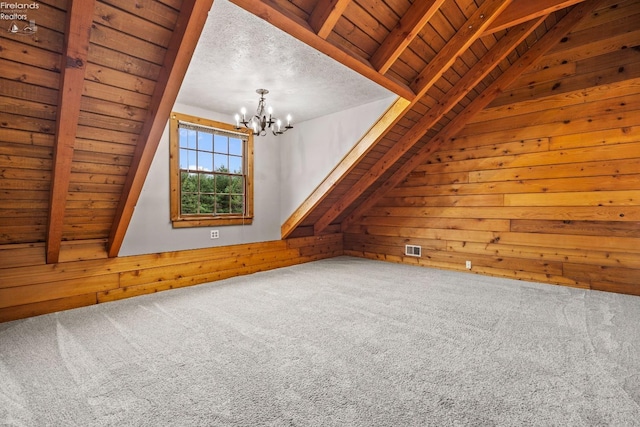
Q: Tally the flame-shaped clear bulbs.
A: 6